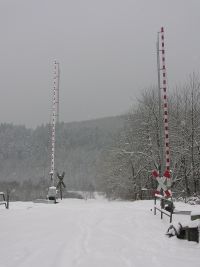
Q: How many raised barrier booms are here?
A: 2